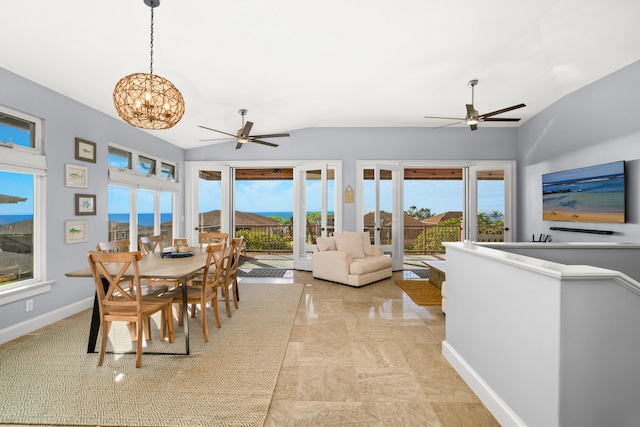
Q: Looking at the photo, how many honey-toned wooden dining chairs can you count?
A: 6